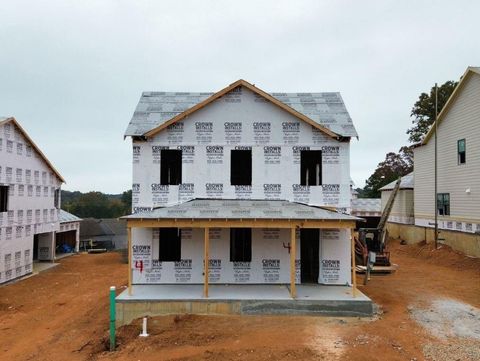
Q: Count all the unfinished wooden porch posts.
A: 4